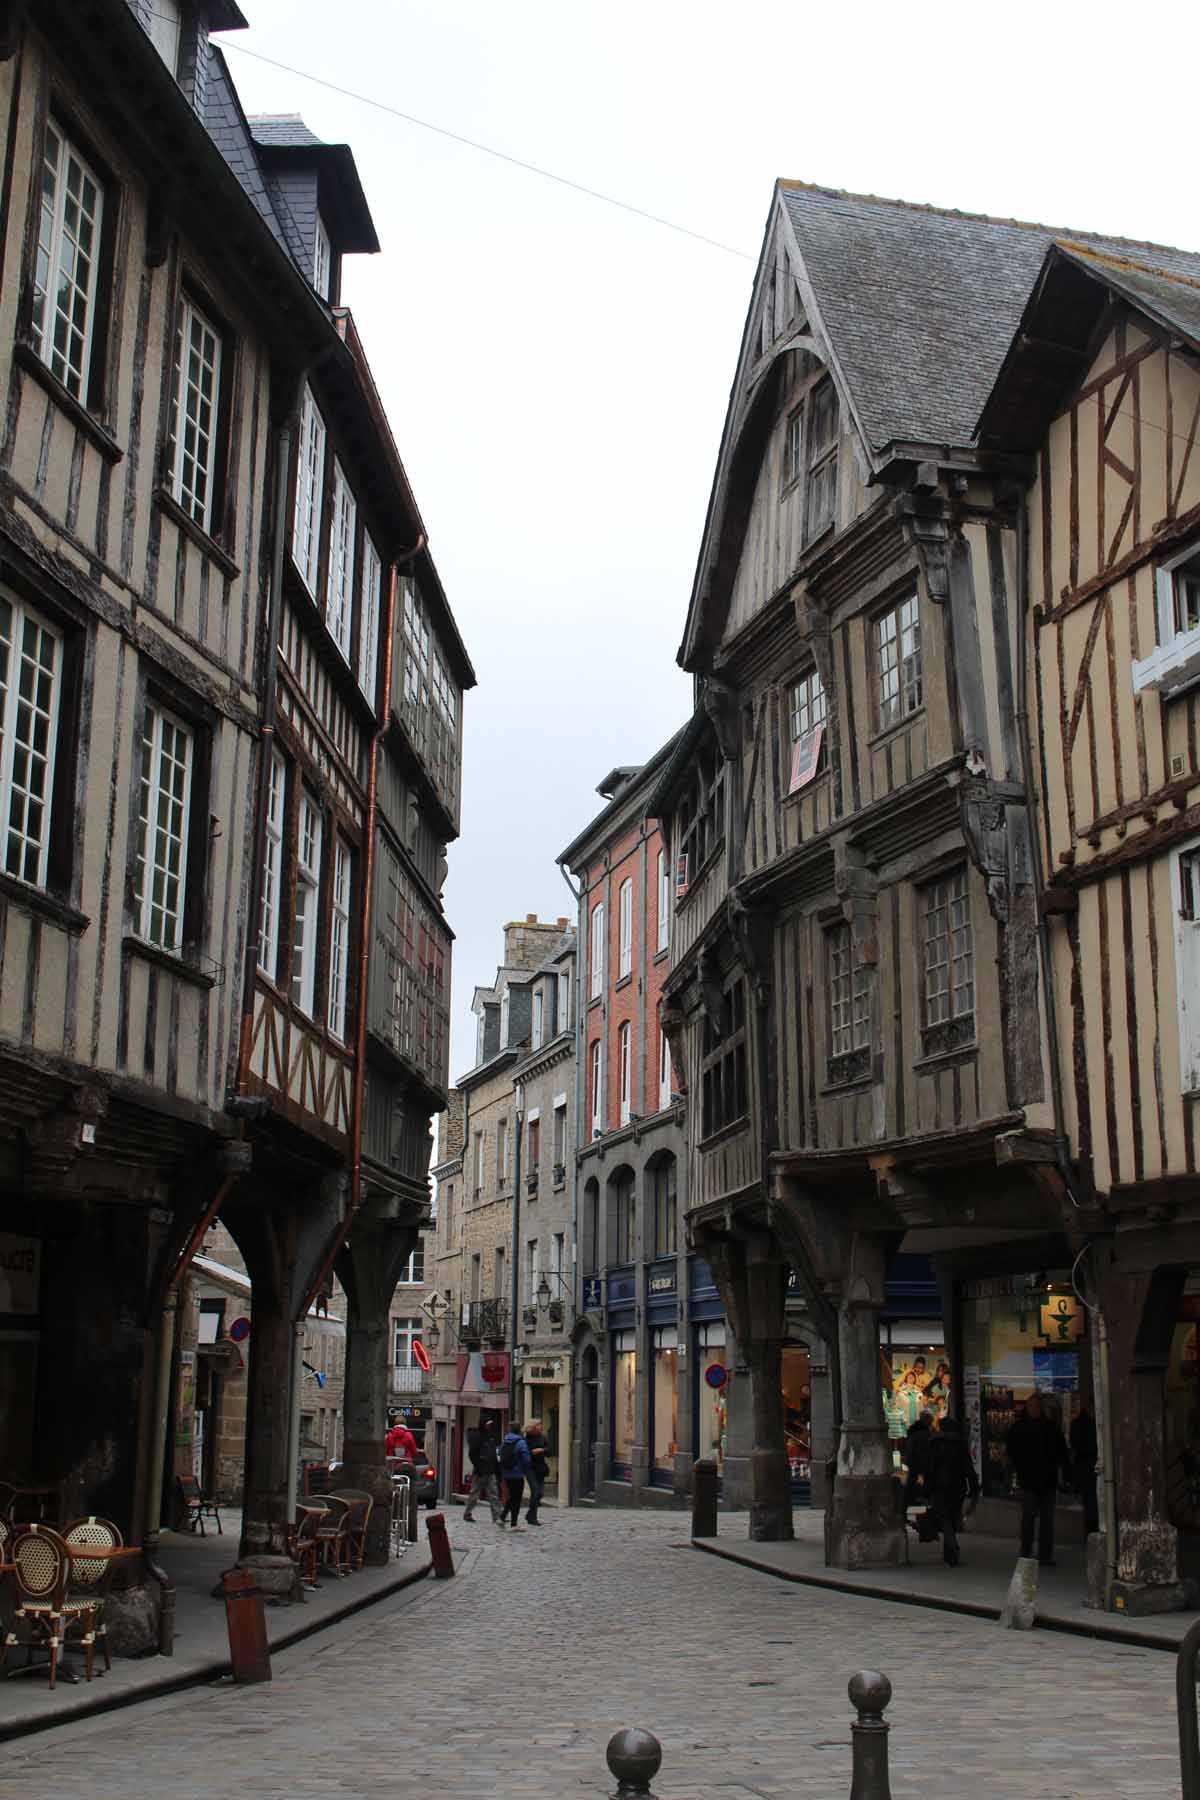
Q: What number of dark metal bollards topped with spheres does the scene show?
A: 2